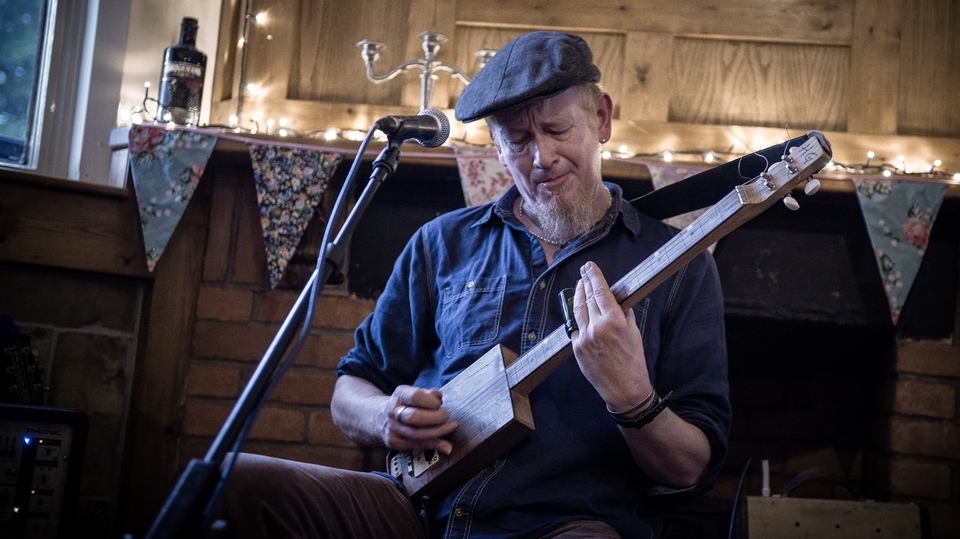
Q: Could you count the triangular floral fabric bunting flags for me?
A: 5